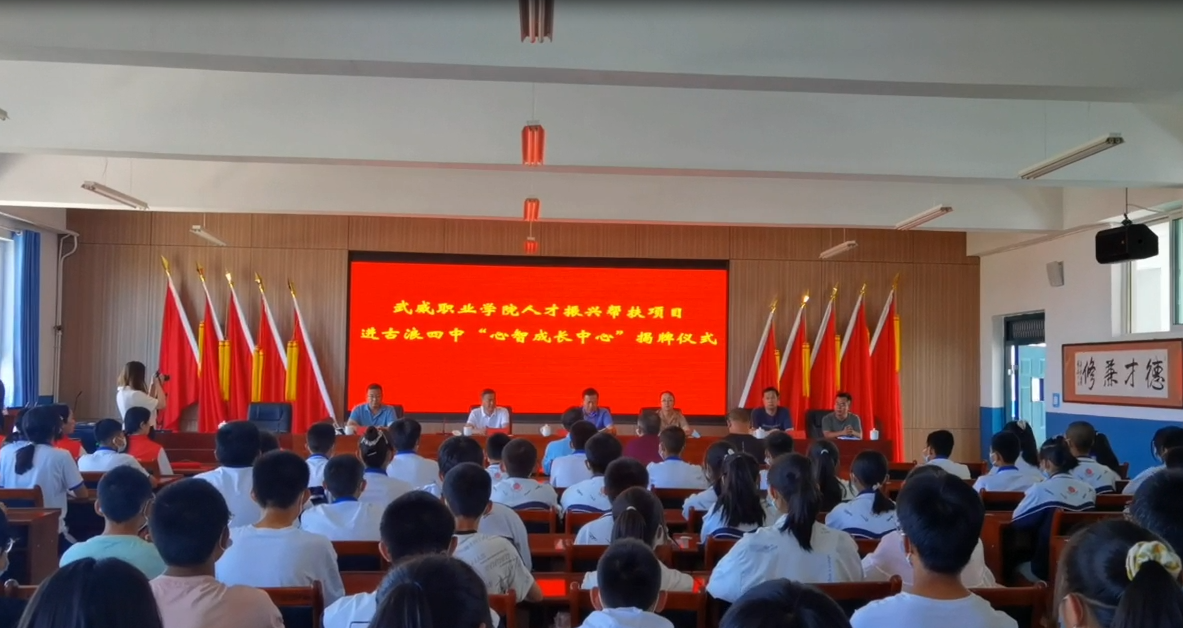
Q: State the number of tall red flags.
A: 10